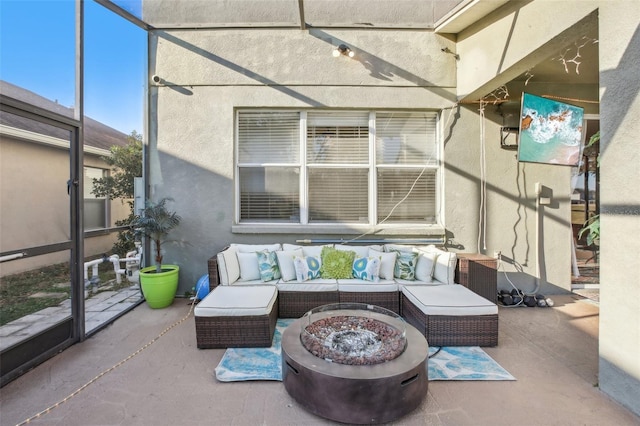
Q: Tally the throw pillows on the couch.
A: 9